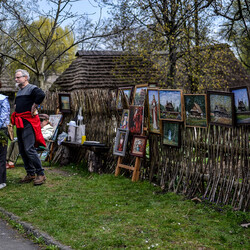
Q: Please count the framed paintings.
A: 13